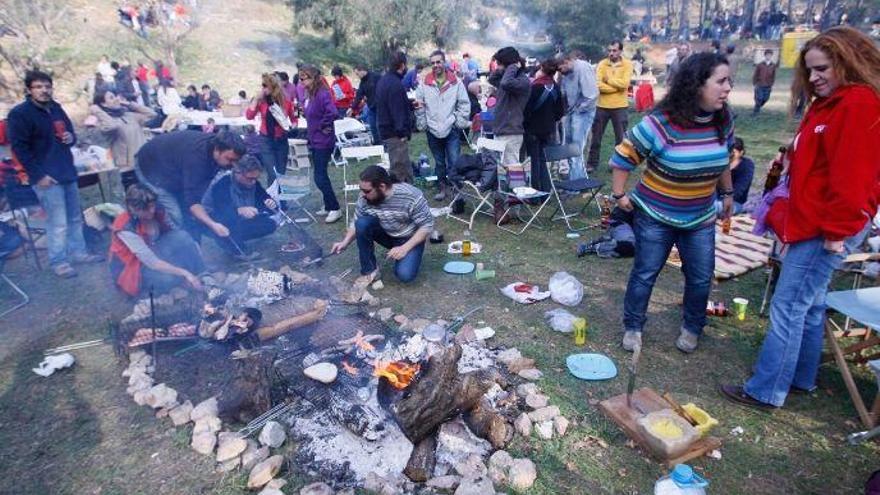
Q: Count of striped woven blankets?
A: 1